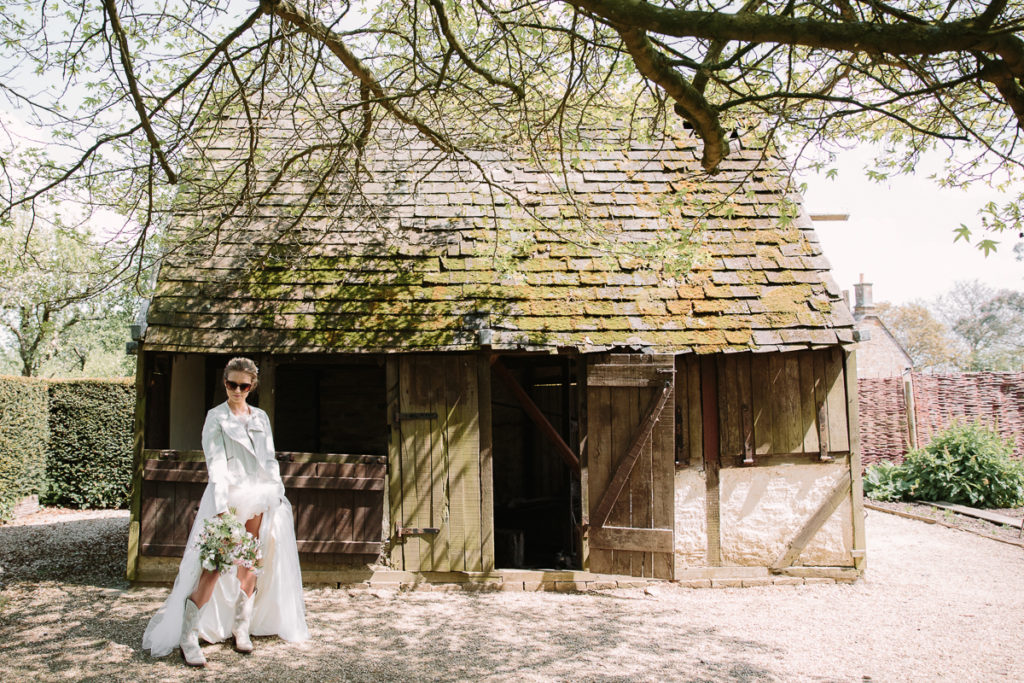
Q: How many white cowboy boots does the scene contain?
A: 2